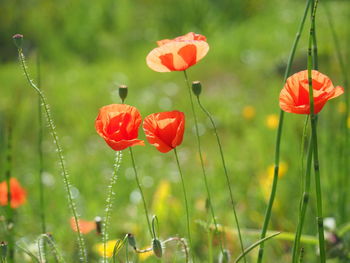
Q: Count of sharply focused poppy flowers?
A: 4